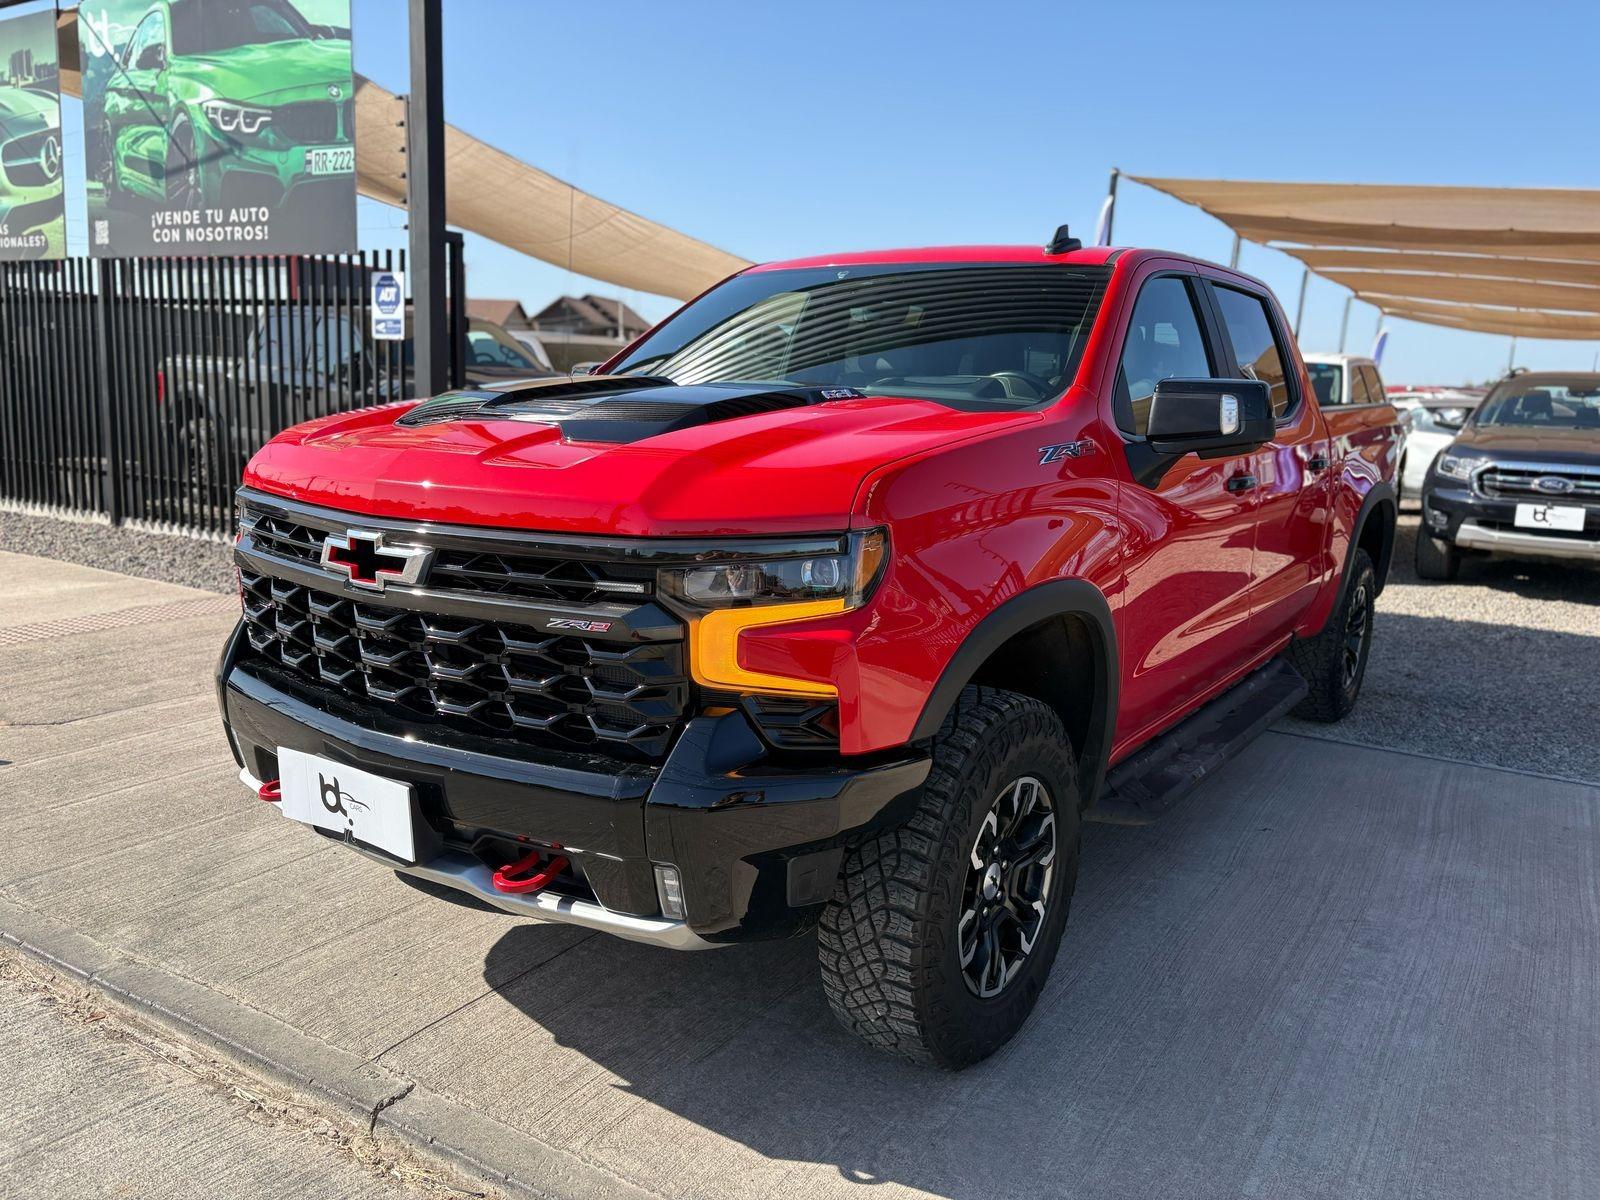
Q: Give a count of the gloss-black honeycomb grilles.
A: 1